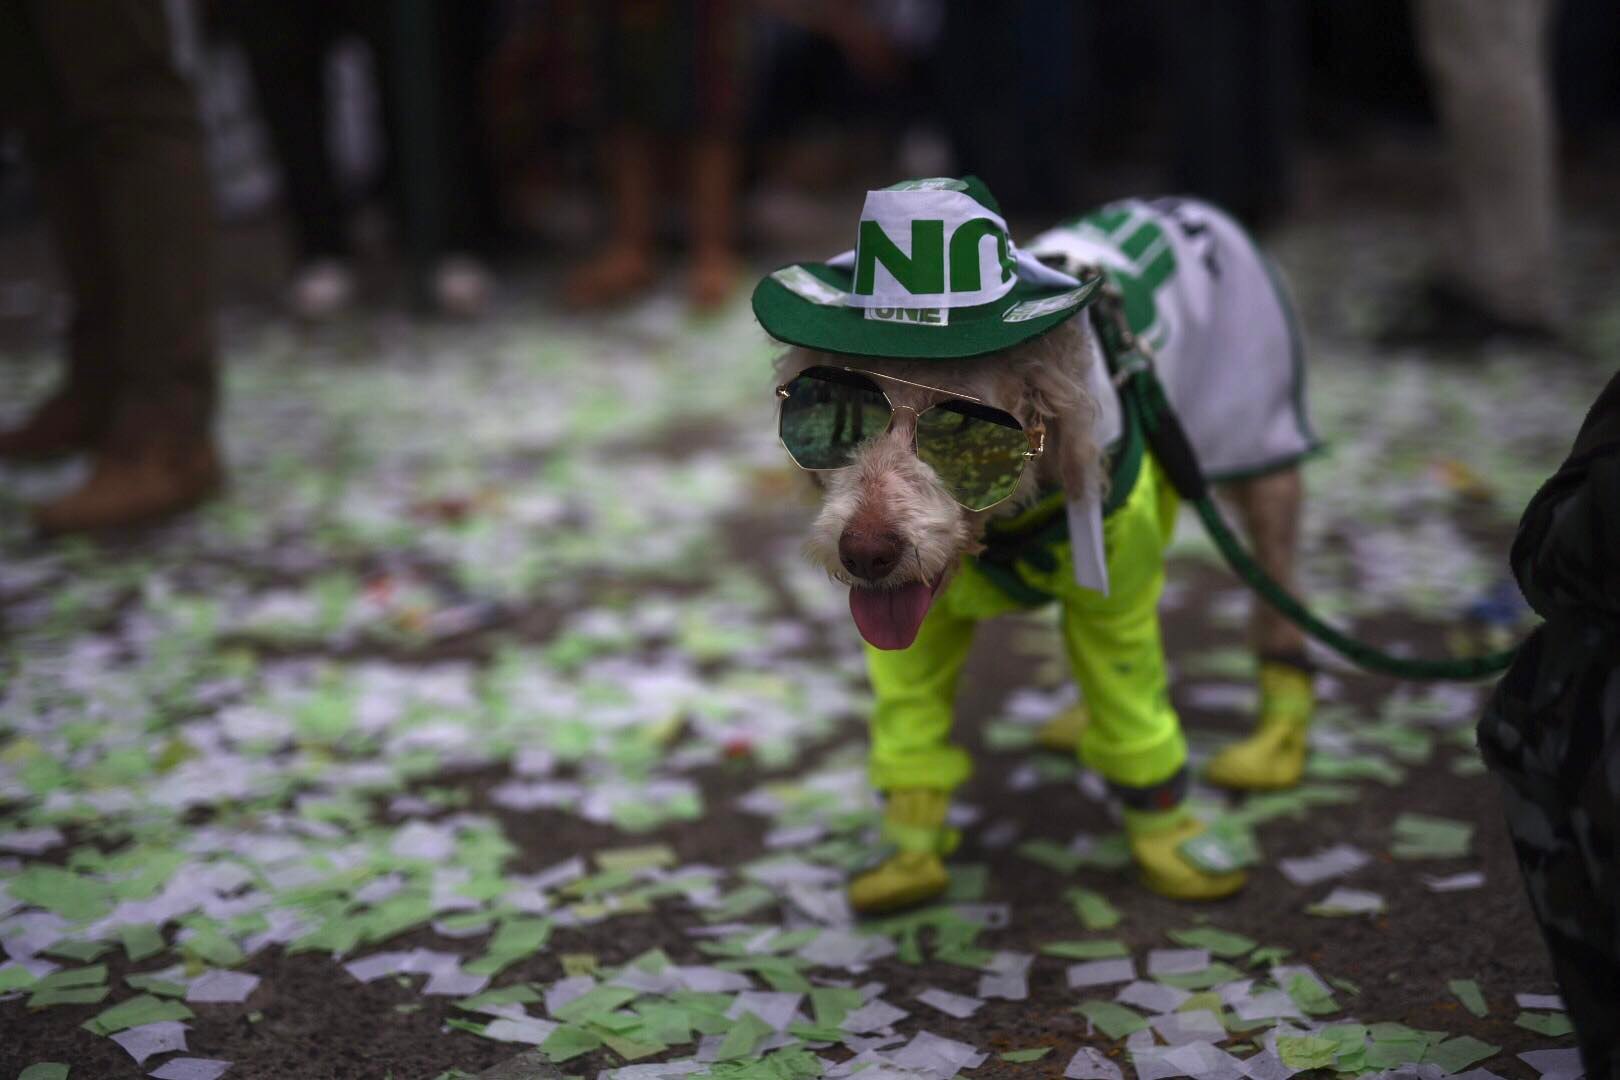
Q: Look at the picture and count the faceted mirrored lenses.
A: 2